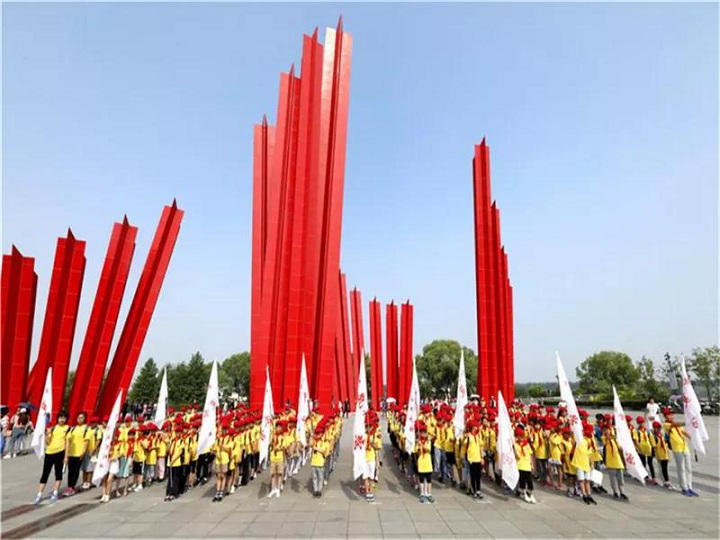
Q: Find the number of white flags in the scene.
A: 13